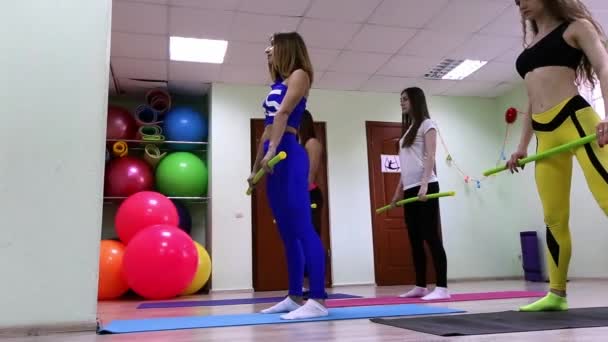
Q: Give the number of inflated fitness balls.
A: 9